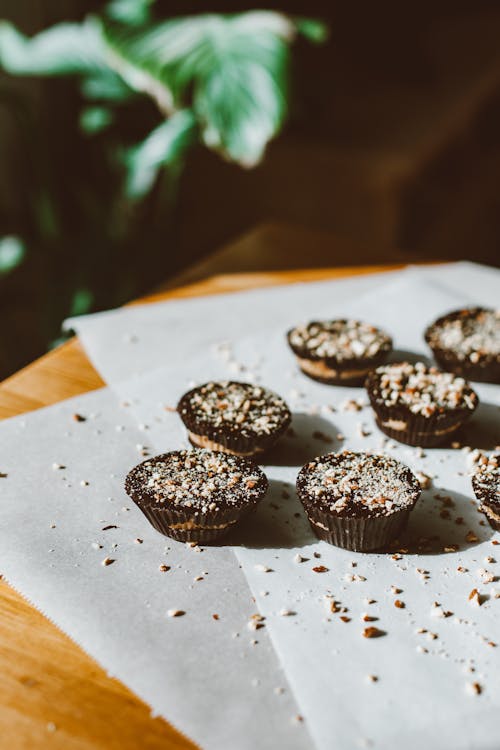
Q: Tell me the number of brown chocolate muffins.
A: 7